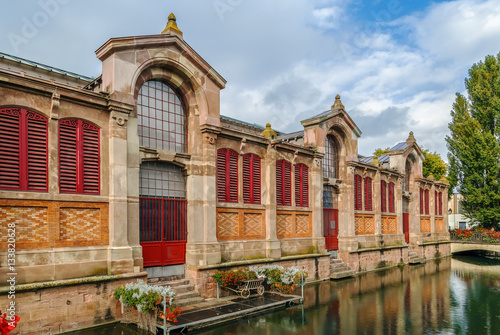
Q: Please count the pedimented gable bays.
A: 3